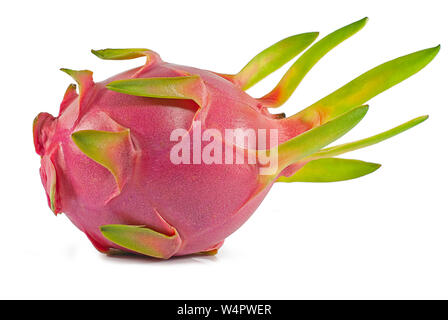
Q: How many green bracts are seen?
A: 11